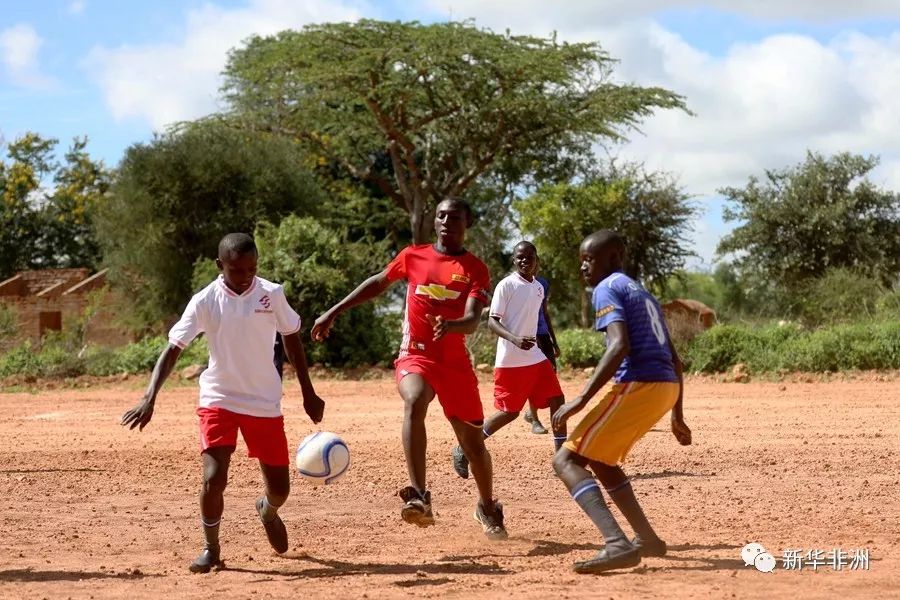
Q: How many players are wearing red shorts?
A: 3